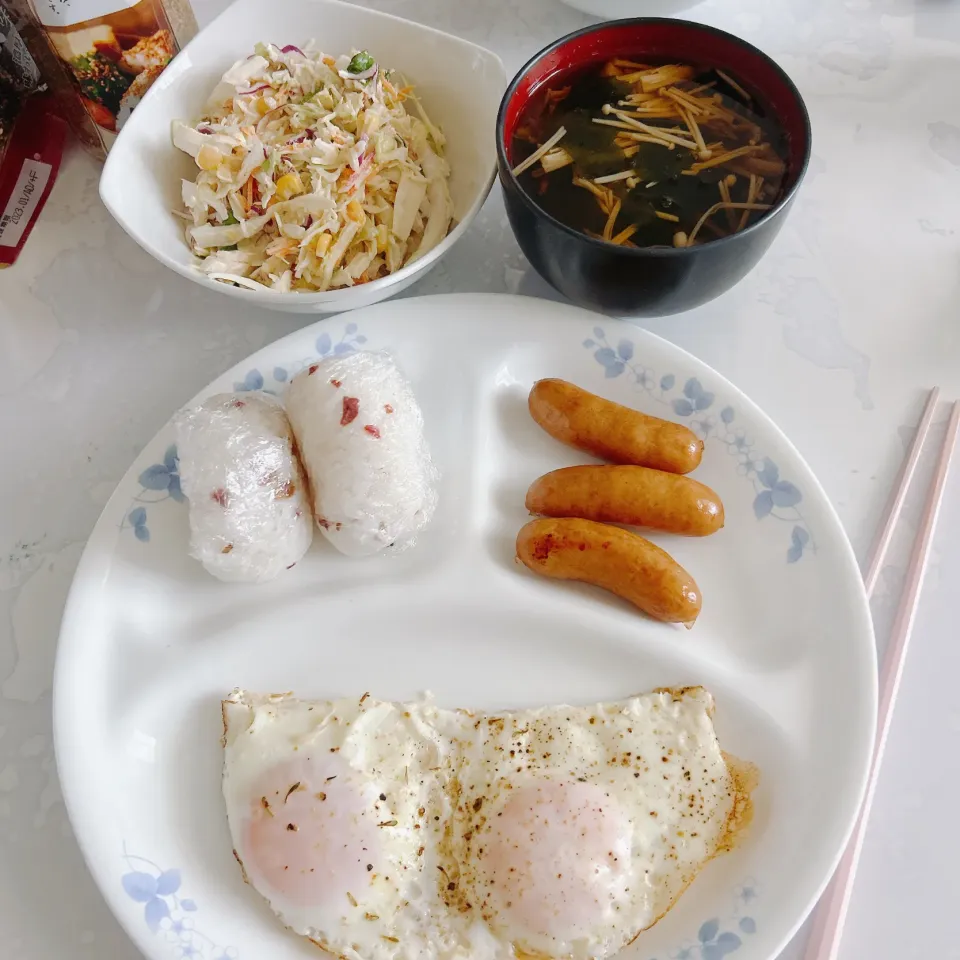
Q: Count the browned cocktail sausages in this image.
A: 3